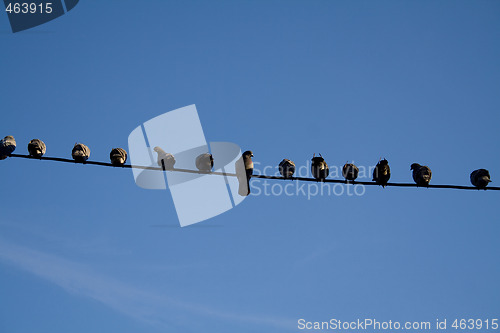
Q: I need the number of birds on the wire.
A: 13